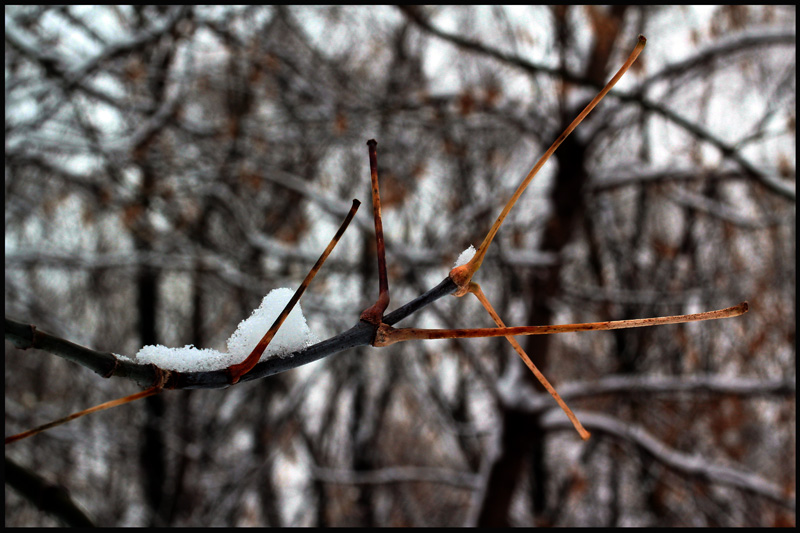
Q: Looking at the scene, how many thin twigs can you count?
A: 6